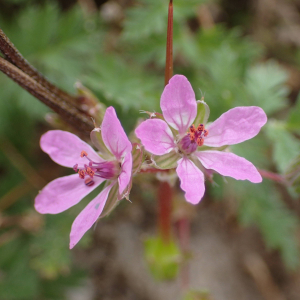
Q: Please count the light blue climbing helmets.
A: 0